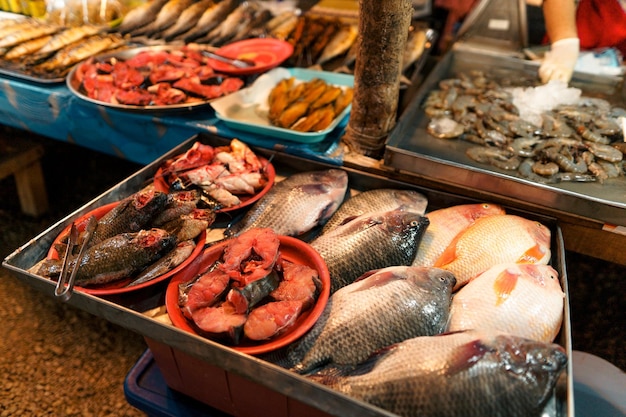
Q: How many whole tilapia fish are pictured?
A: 8